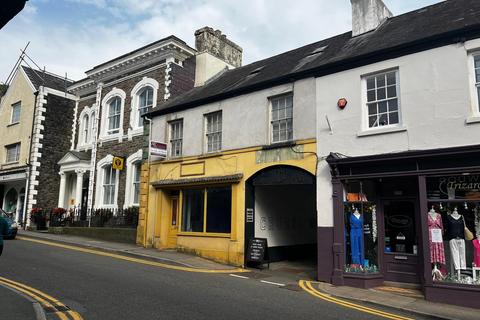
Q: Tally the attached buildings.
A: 4